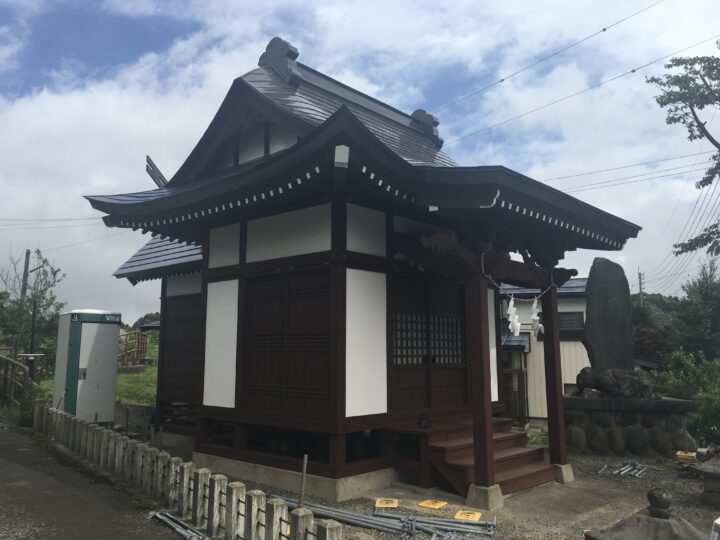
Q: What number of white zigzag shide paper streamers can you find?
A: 2